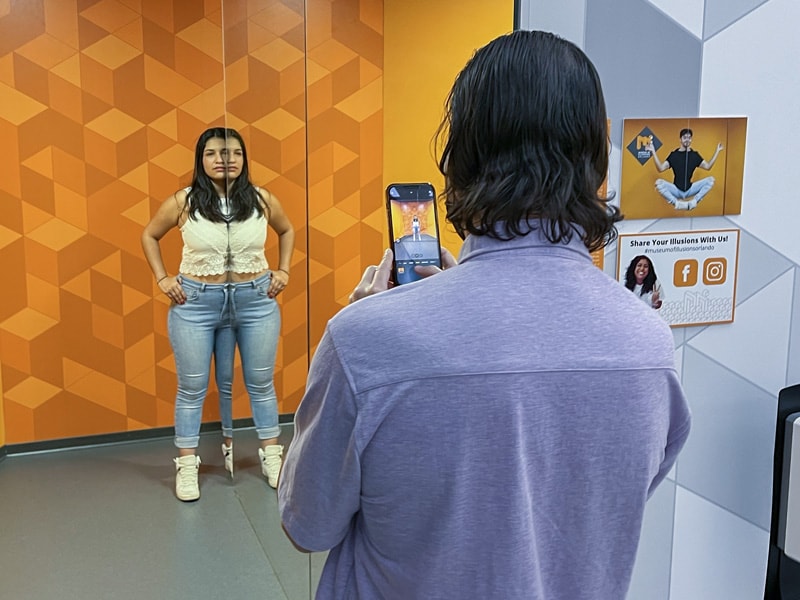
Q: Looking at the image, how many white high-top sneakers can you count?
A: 3